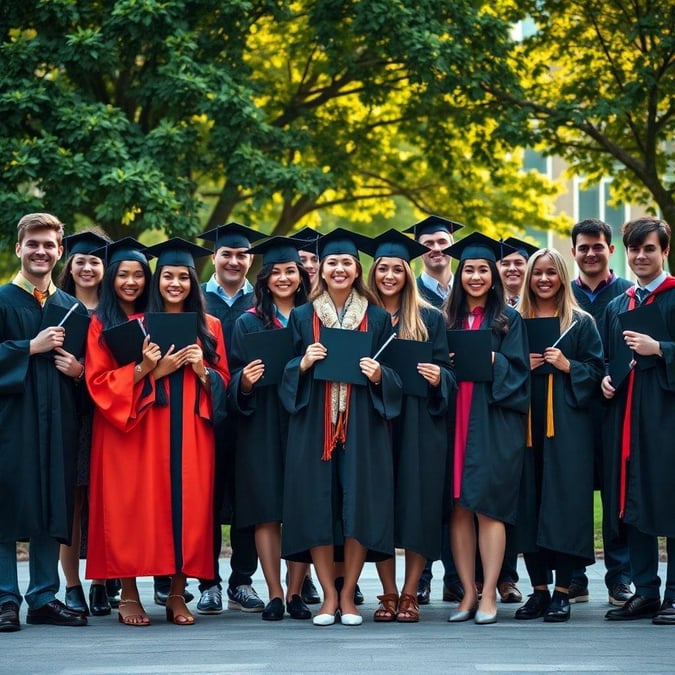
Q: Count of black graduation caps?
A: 11